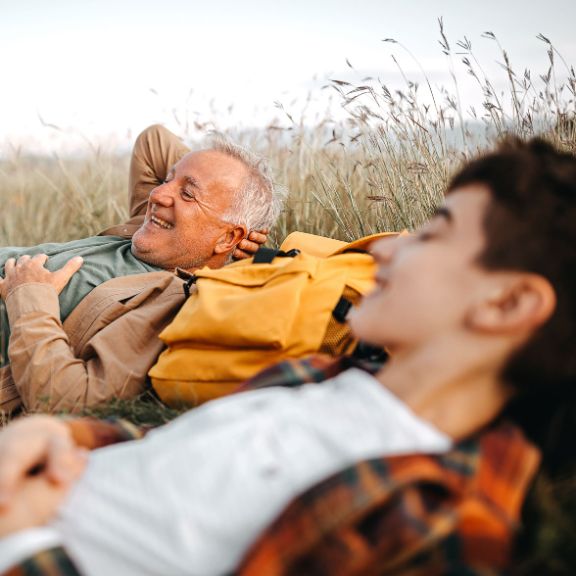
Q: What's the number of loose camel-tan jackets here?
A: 1